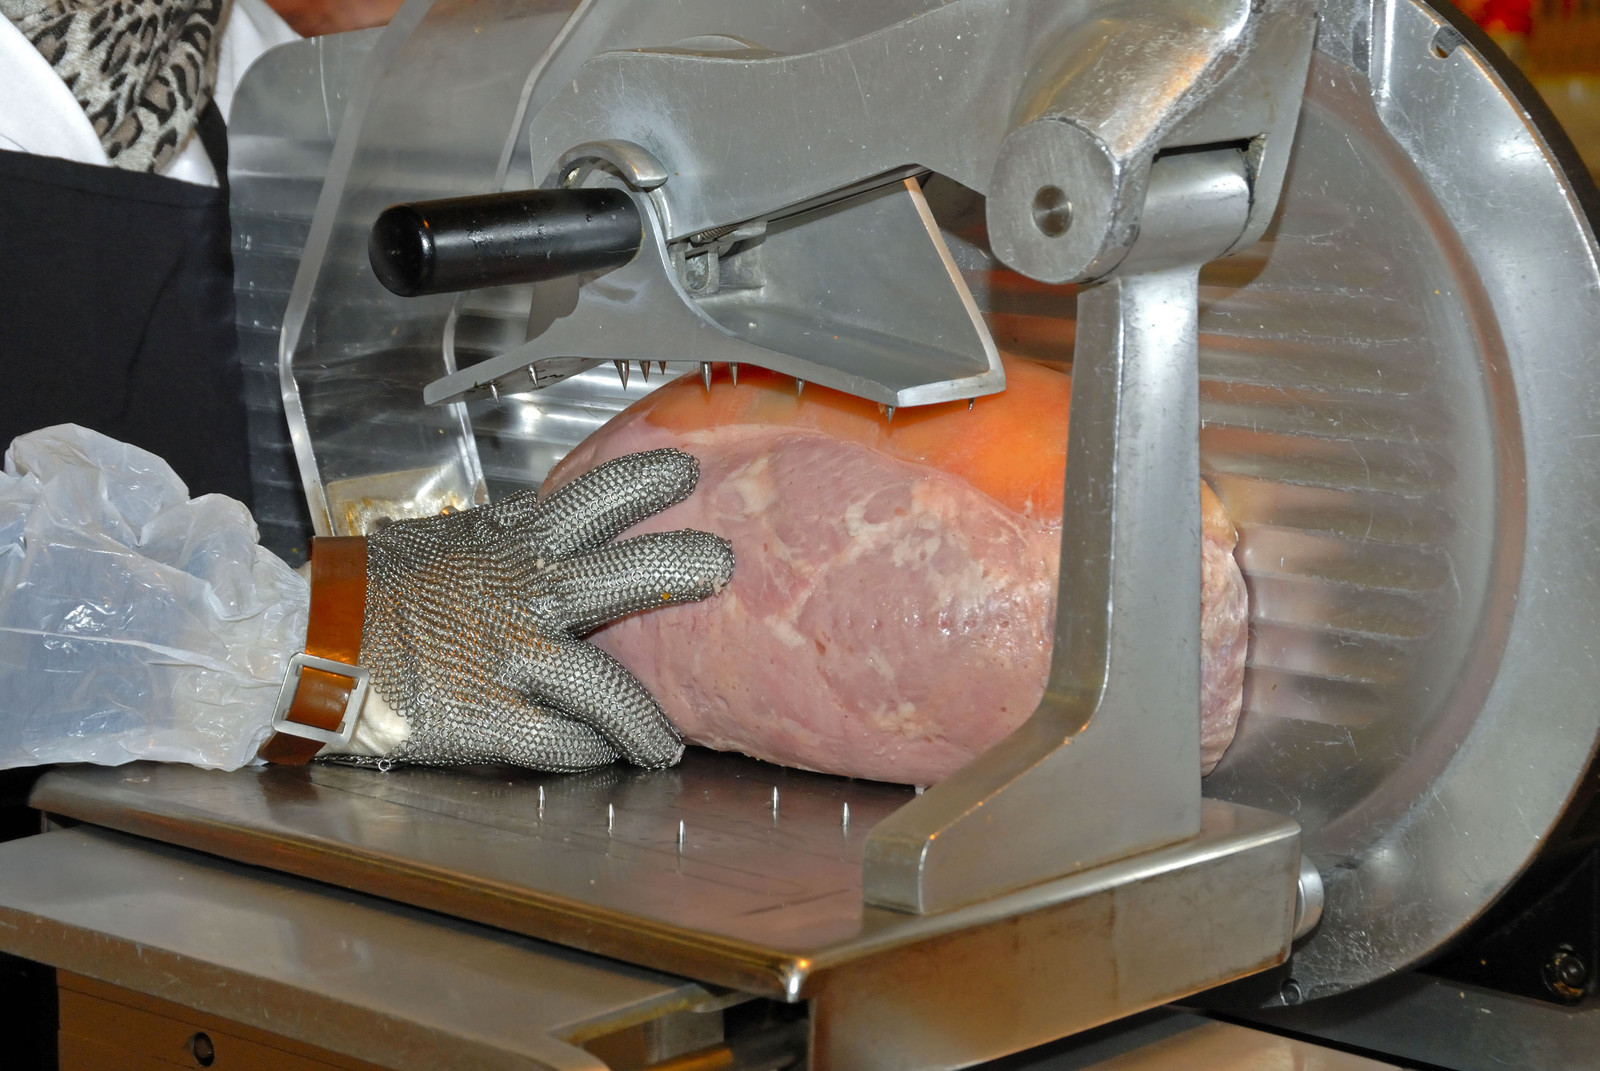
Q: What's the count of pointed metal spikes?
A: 15